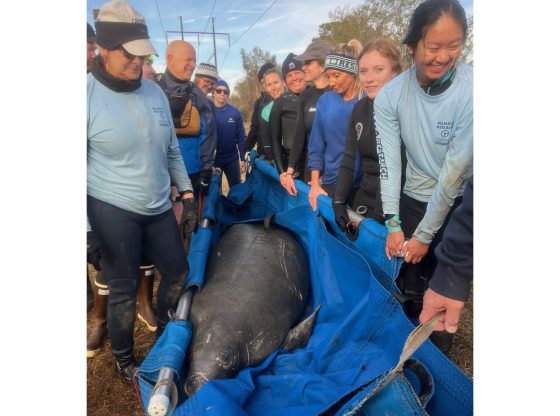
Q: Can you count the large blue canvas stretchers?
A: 1